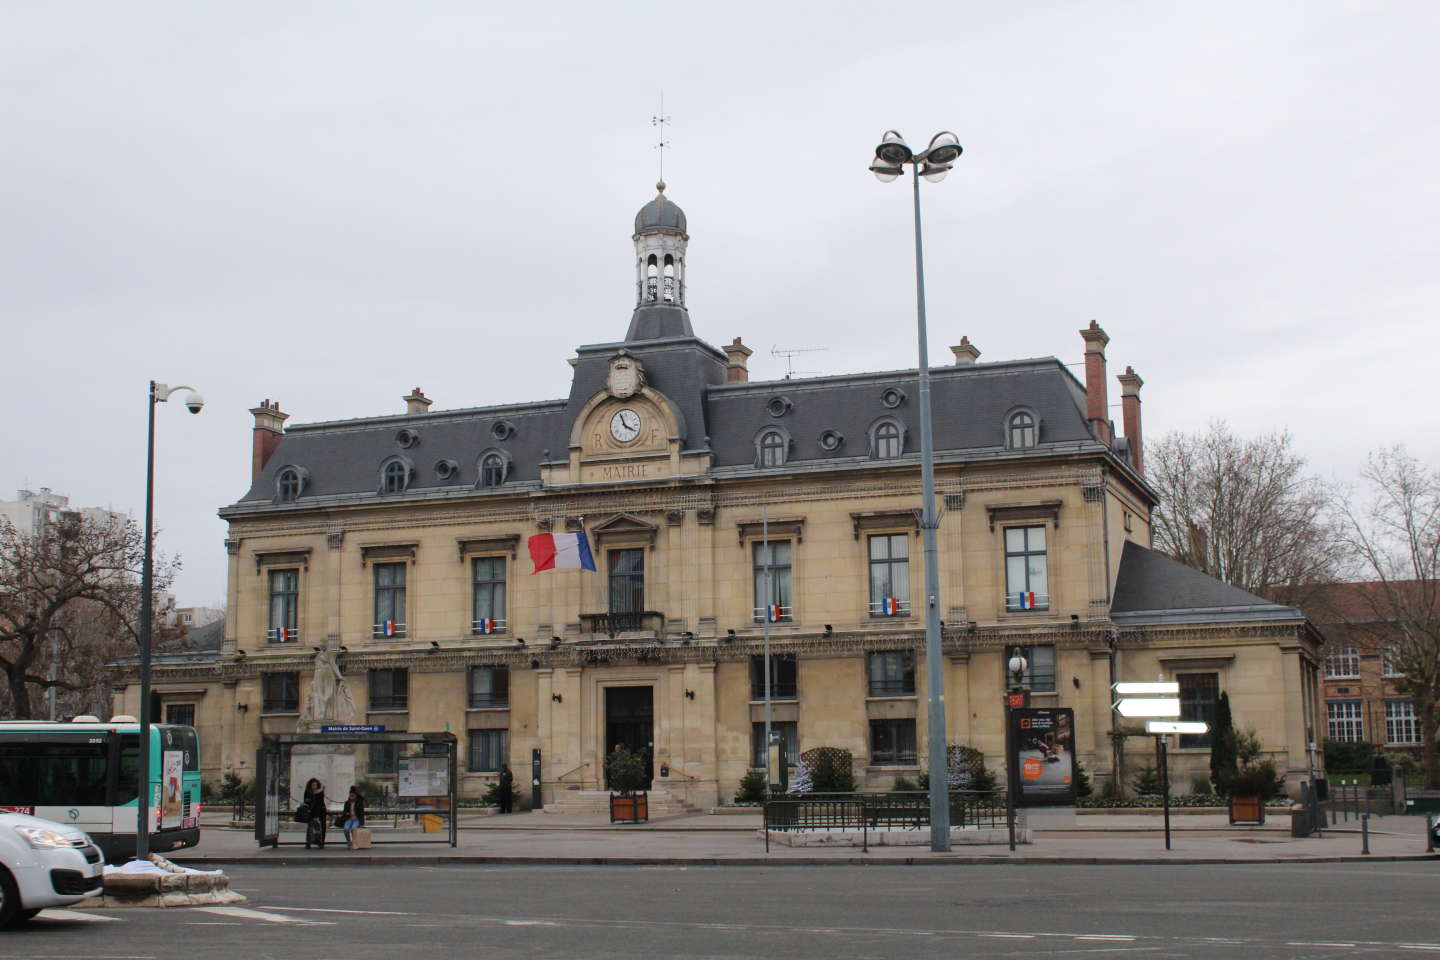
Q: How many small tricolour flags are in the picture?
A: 6